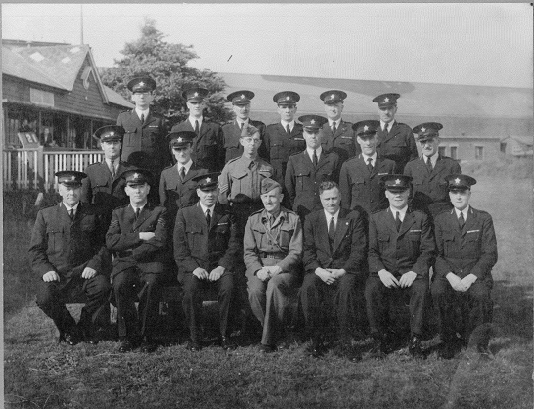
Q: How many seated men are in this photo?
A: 7